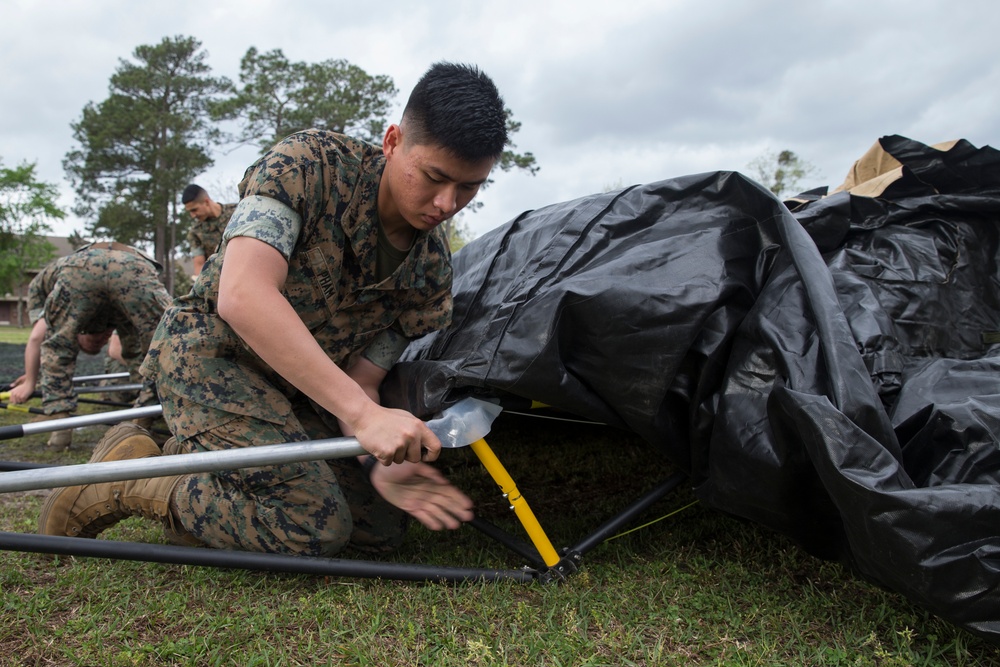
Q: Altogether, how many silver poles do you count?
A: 4